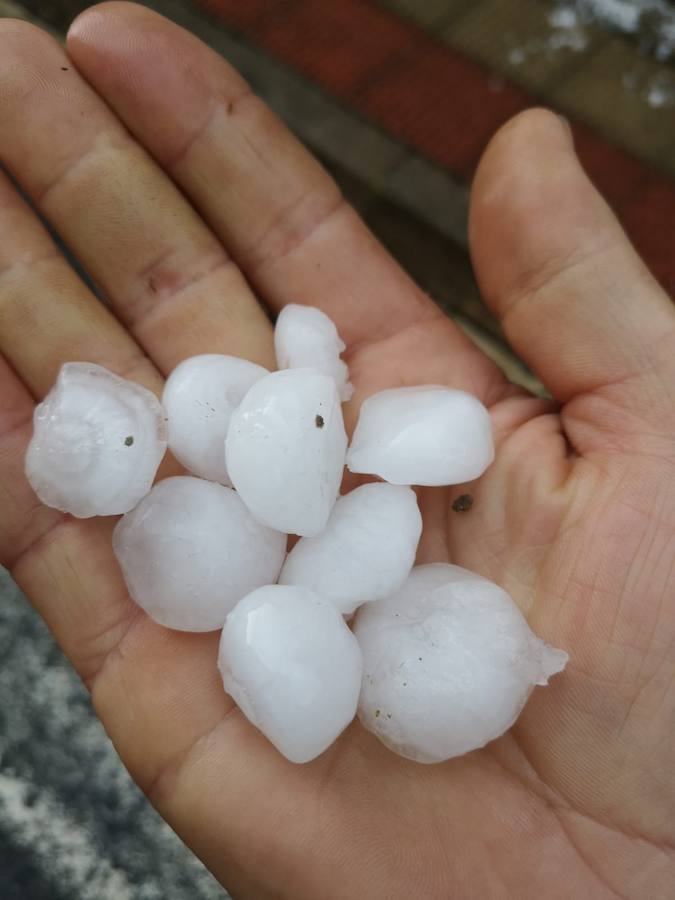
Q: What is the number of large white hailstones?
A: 9